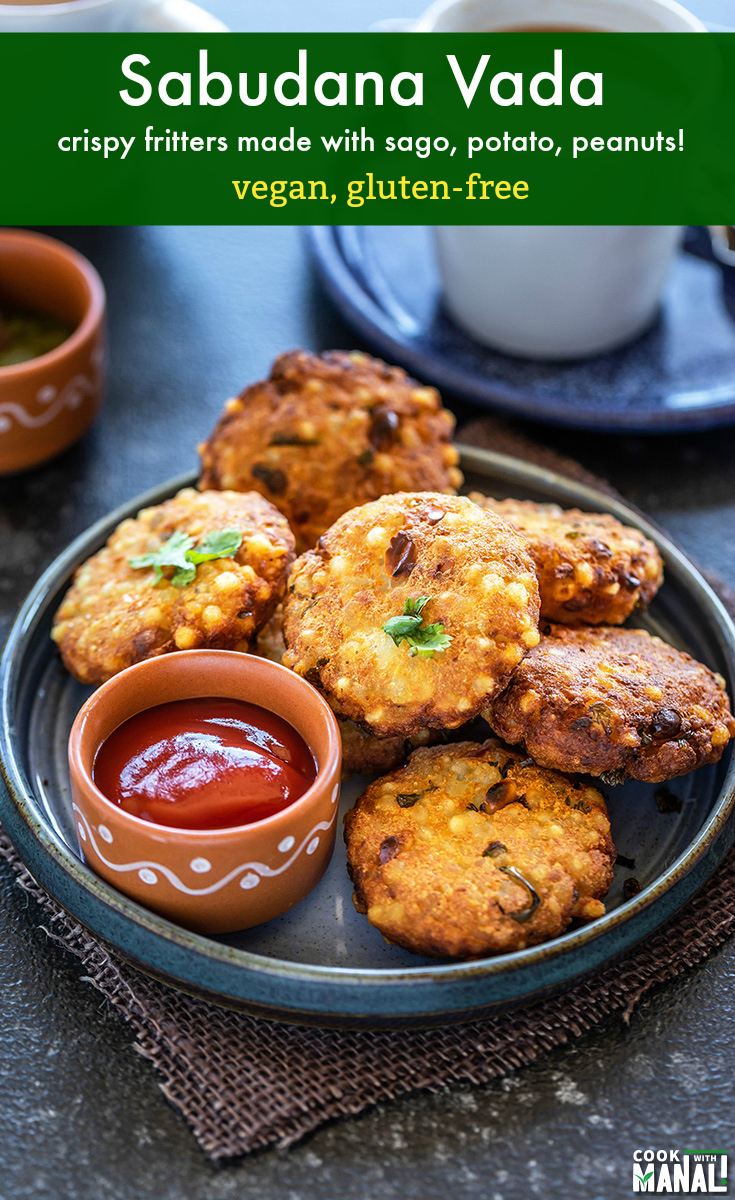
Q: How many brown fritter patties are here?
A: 7